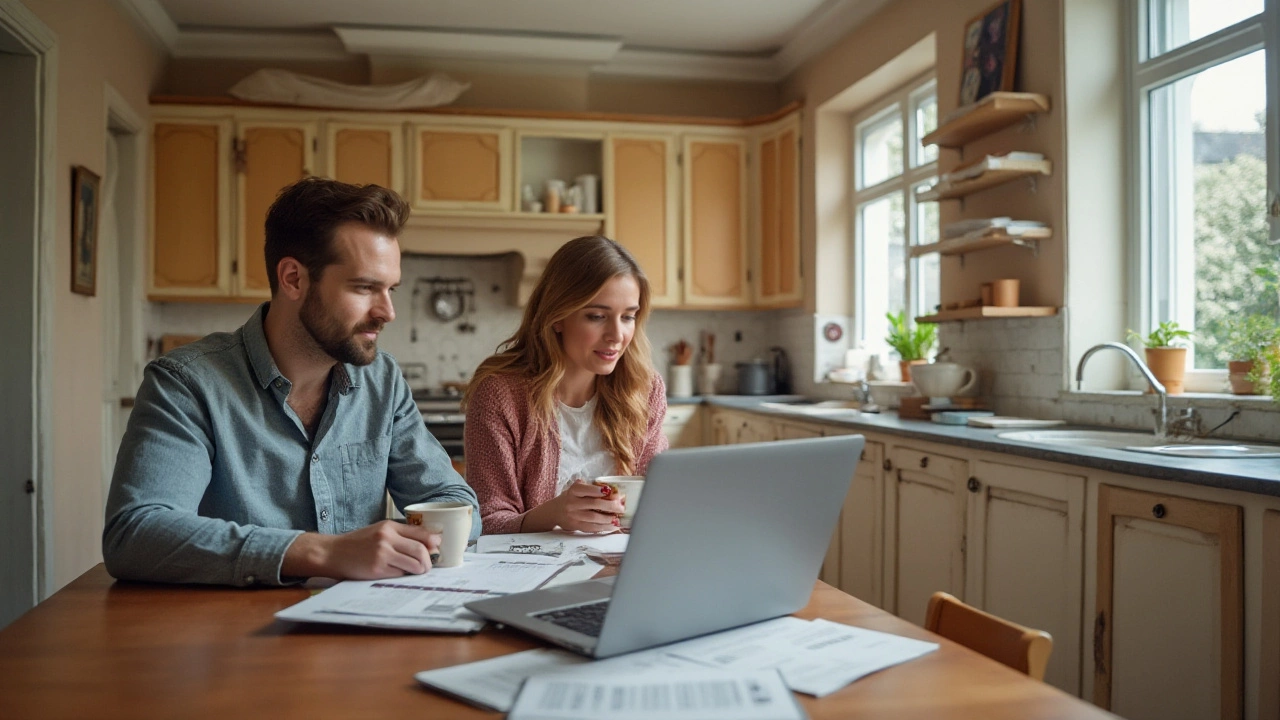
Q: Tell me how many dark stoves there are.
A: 1